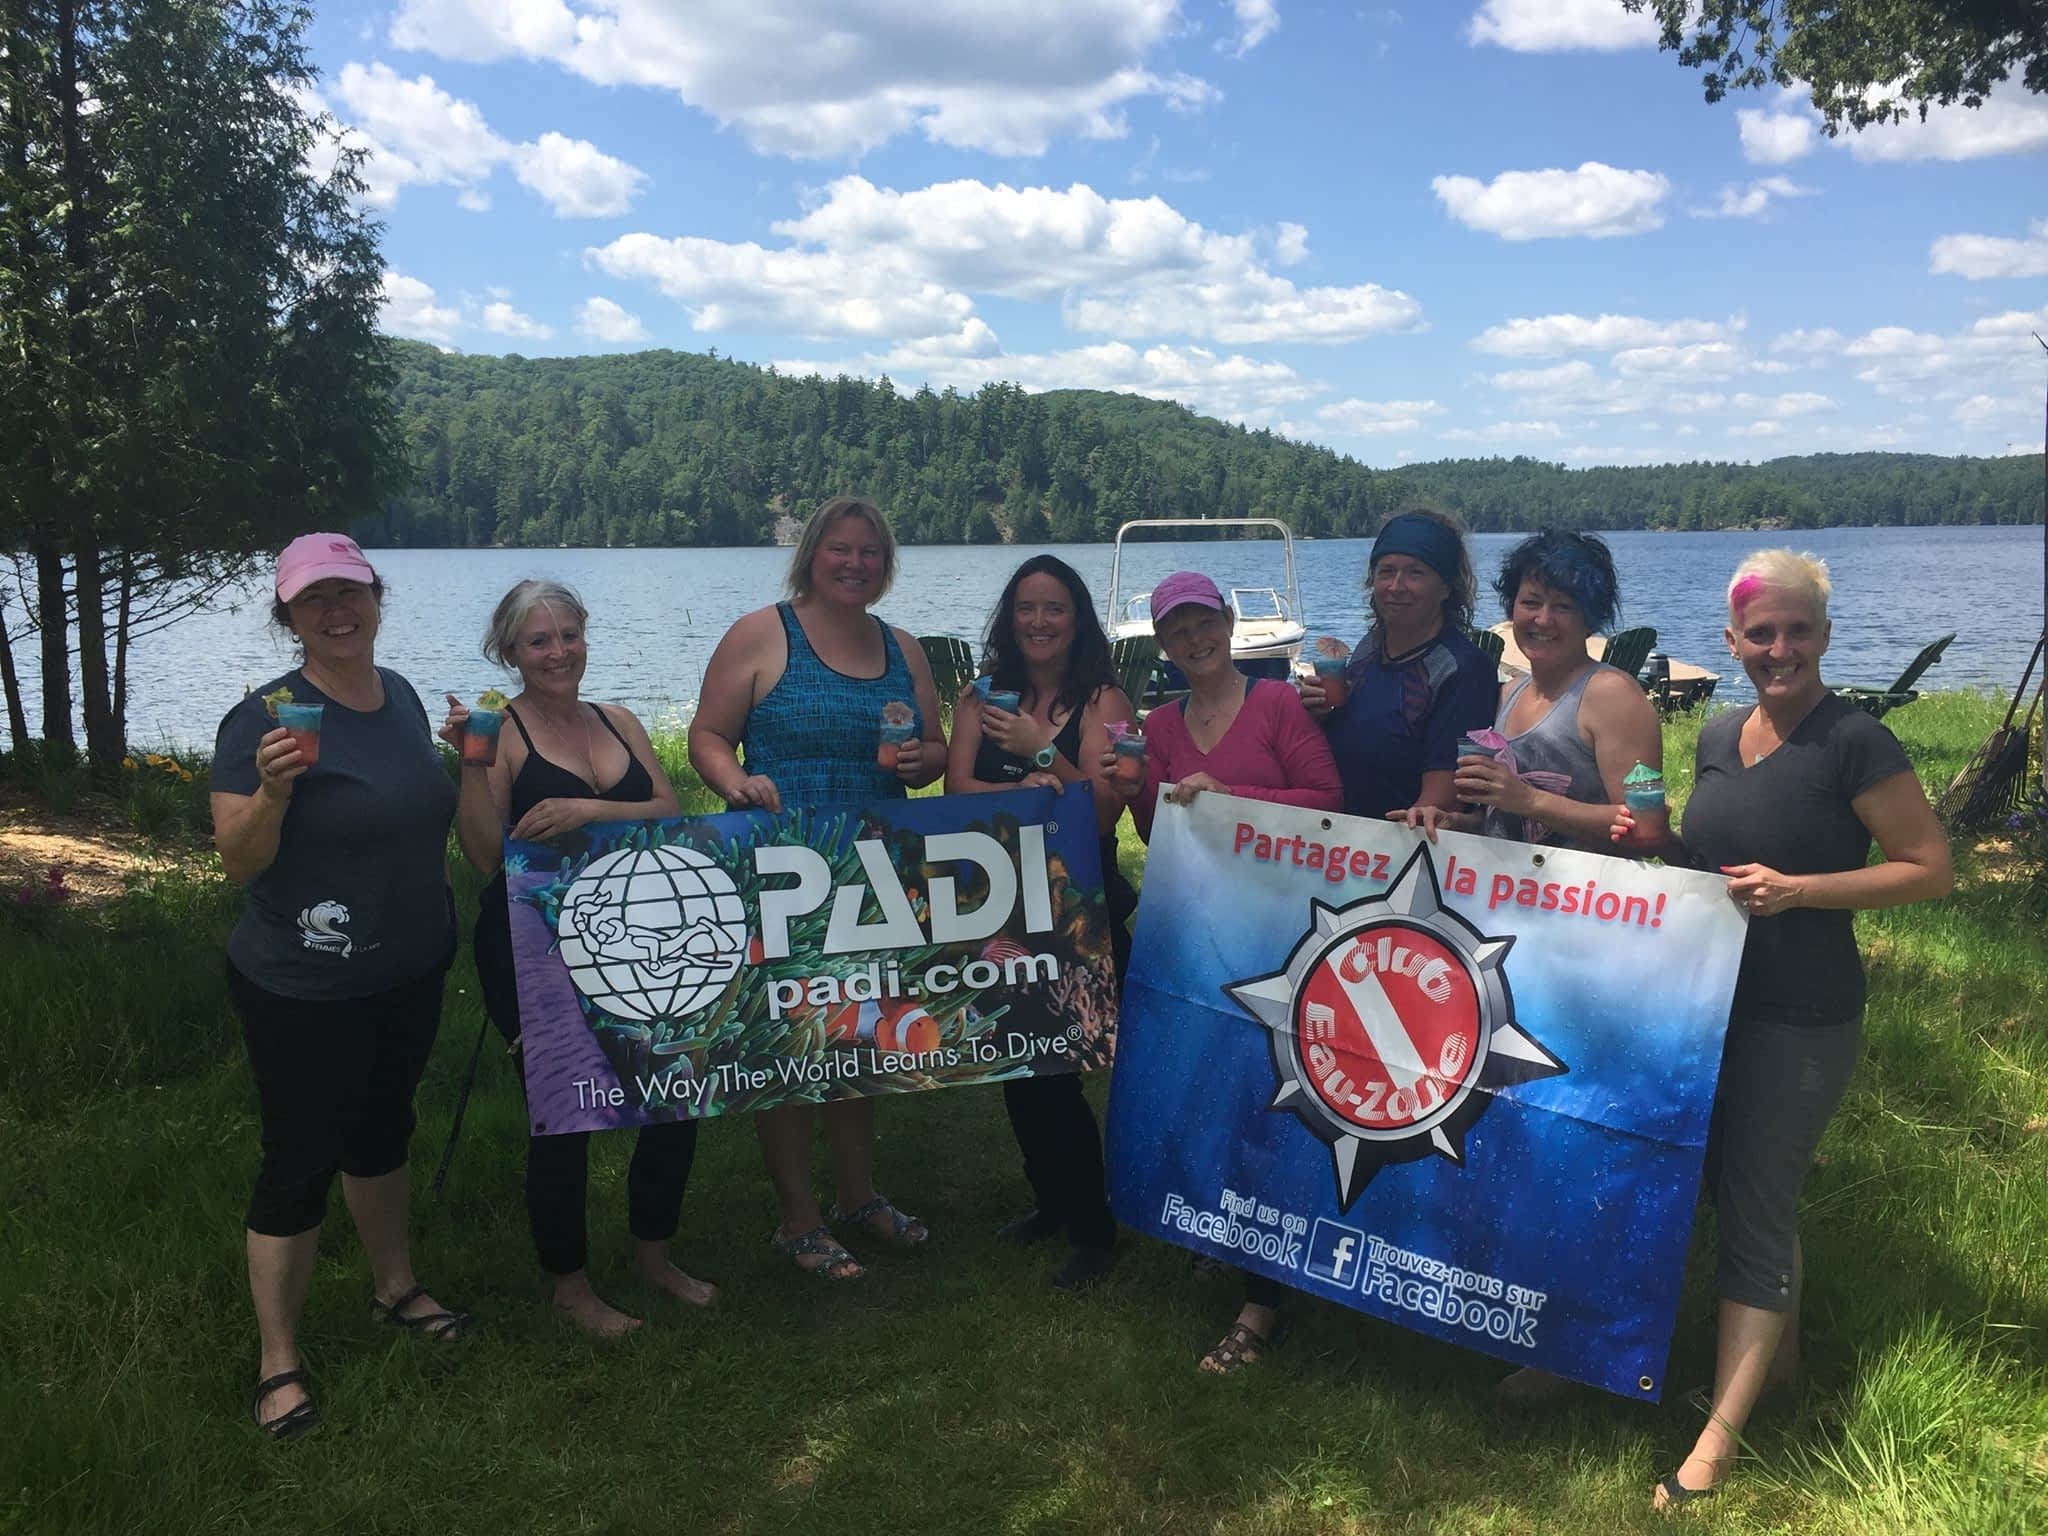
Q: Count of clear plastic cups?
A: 8